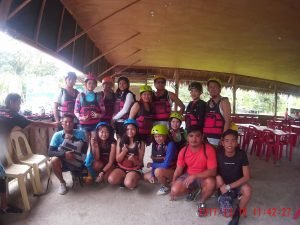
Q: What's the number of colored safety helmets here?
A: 9